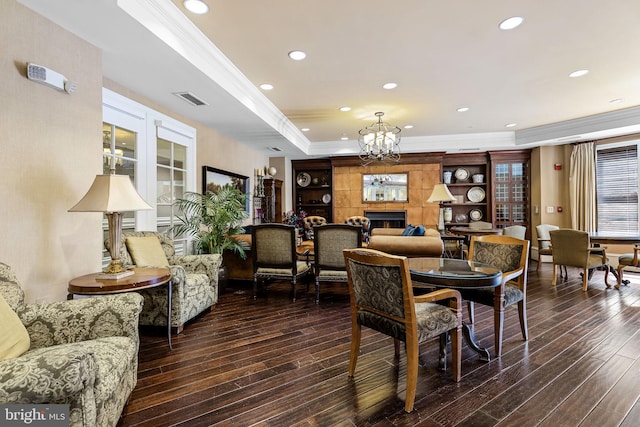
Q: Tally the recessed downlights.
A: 13